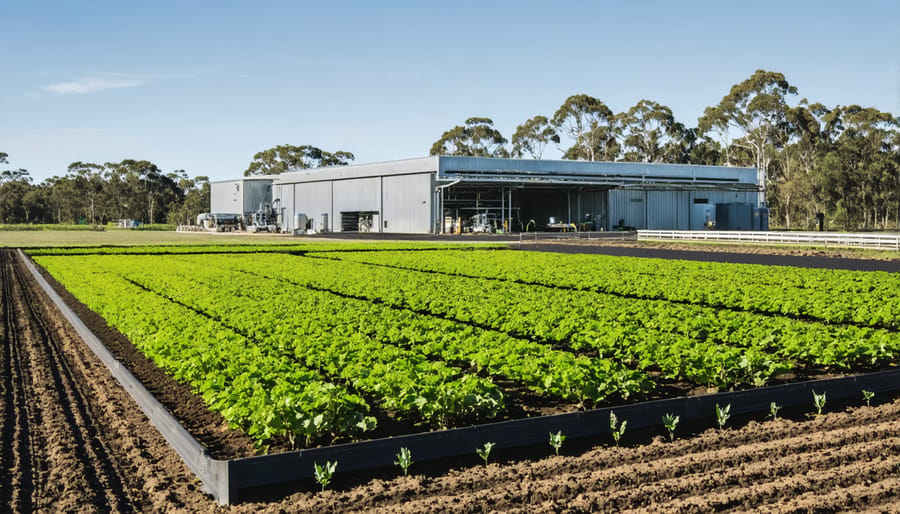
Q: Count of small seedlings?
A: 10